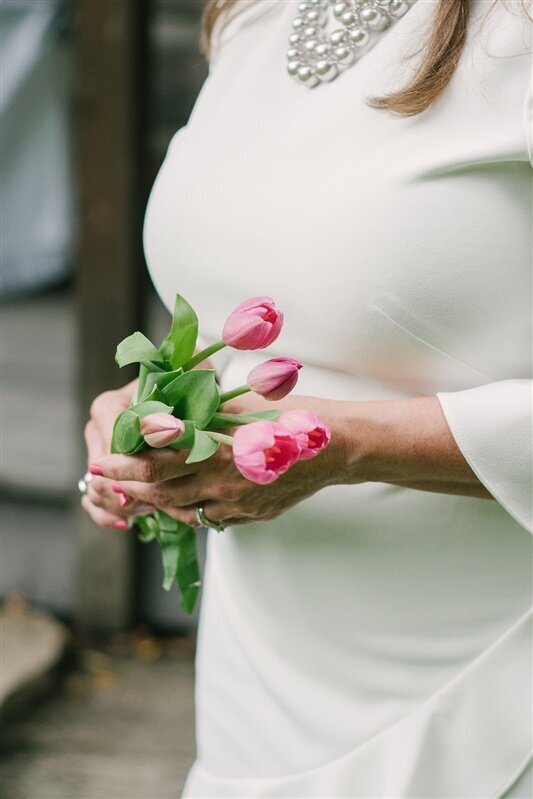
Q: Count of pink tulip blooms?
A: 5